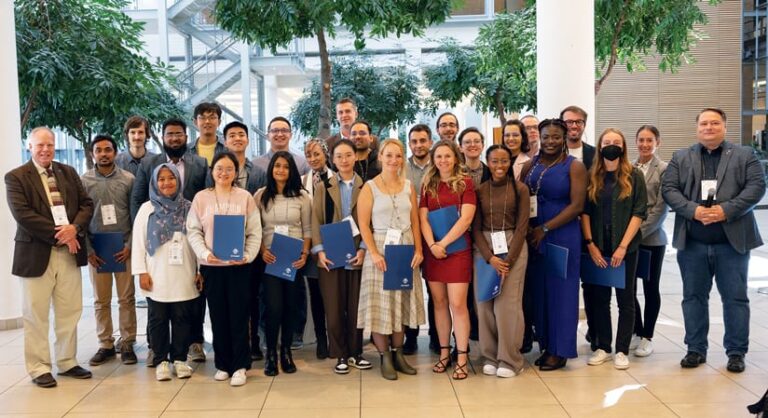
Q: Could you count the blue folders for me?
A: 10